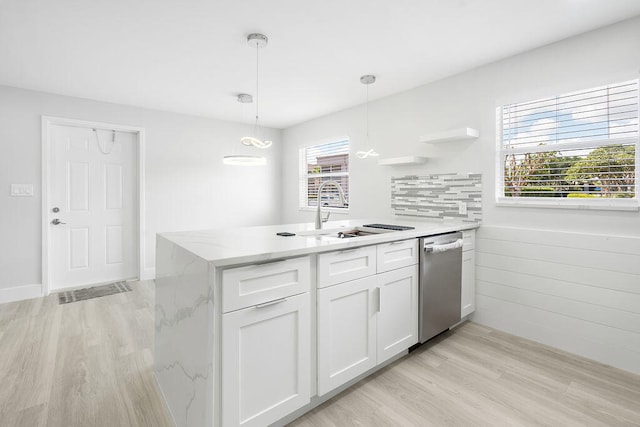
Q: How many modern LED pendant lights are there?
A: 3